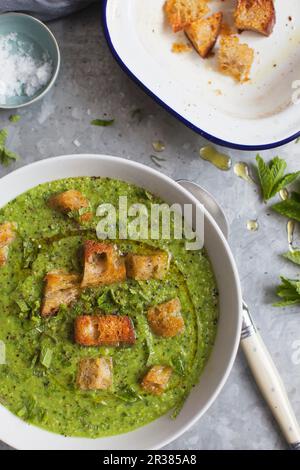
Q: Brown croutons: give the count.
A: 13